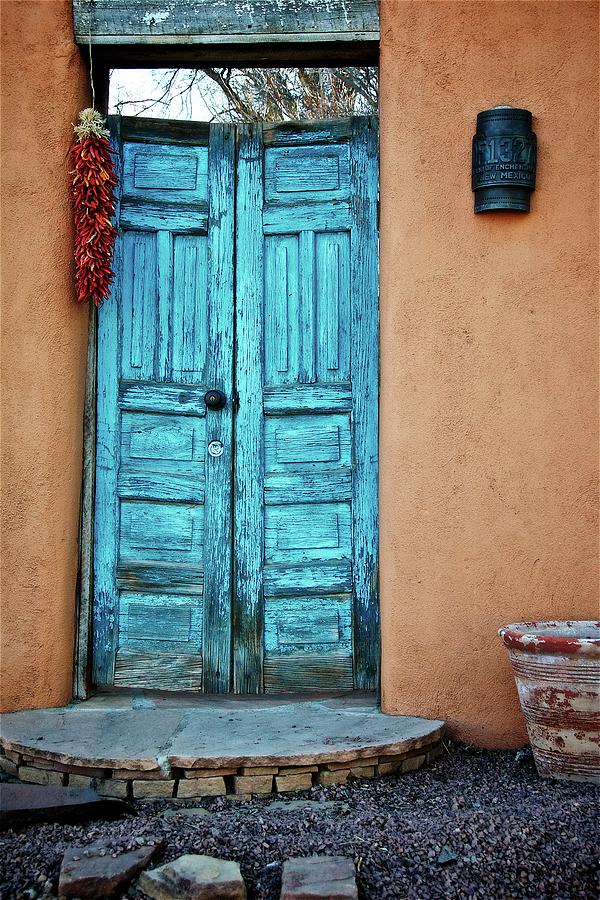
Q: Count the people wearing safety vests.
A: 0